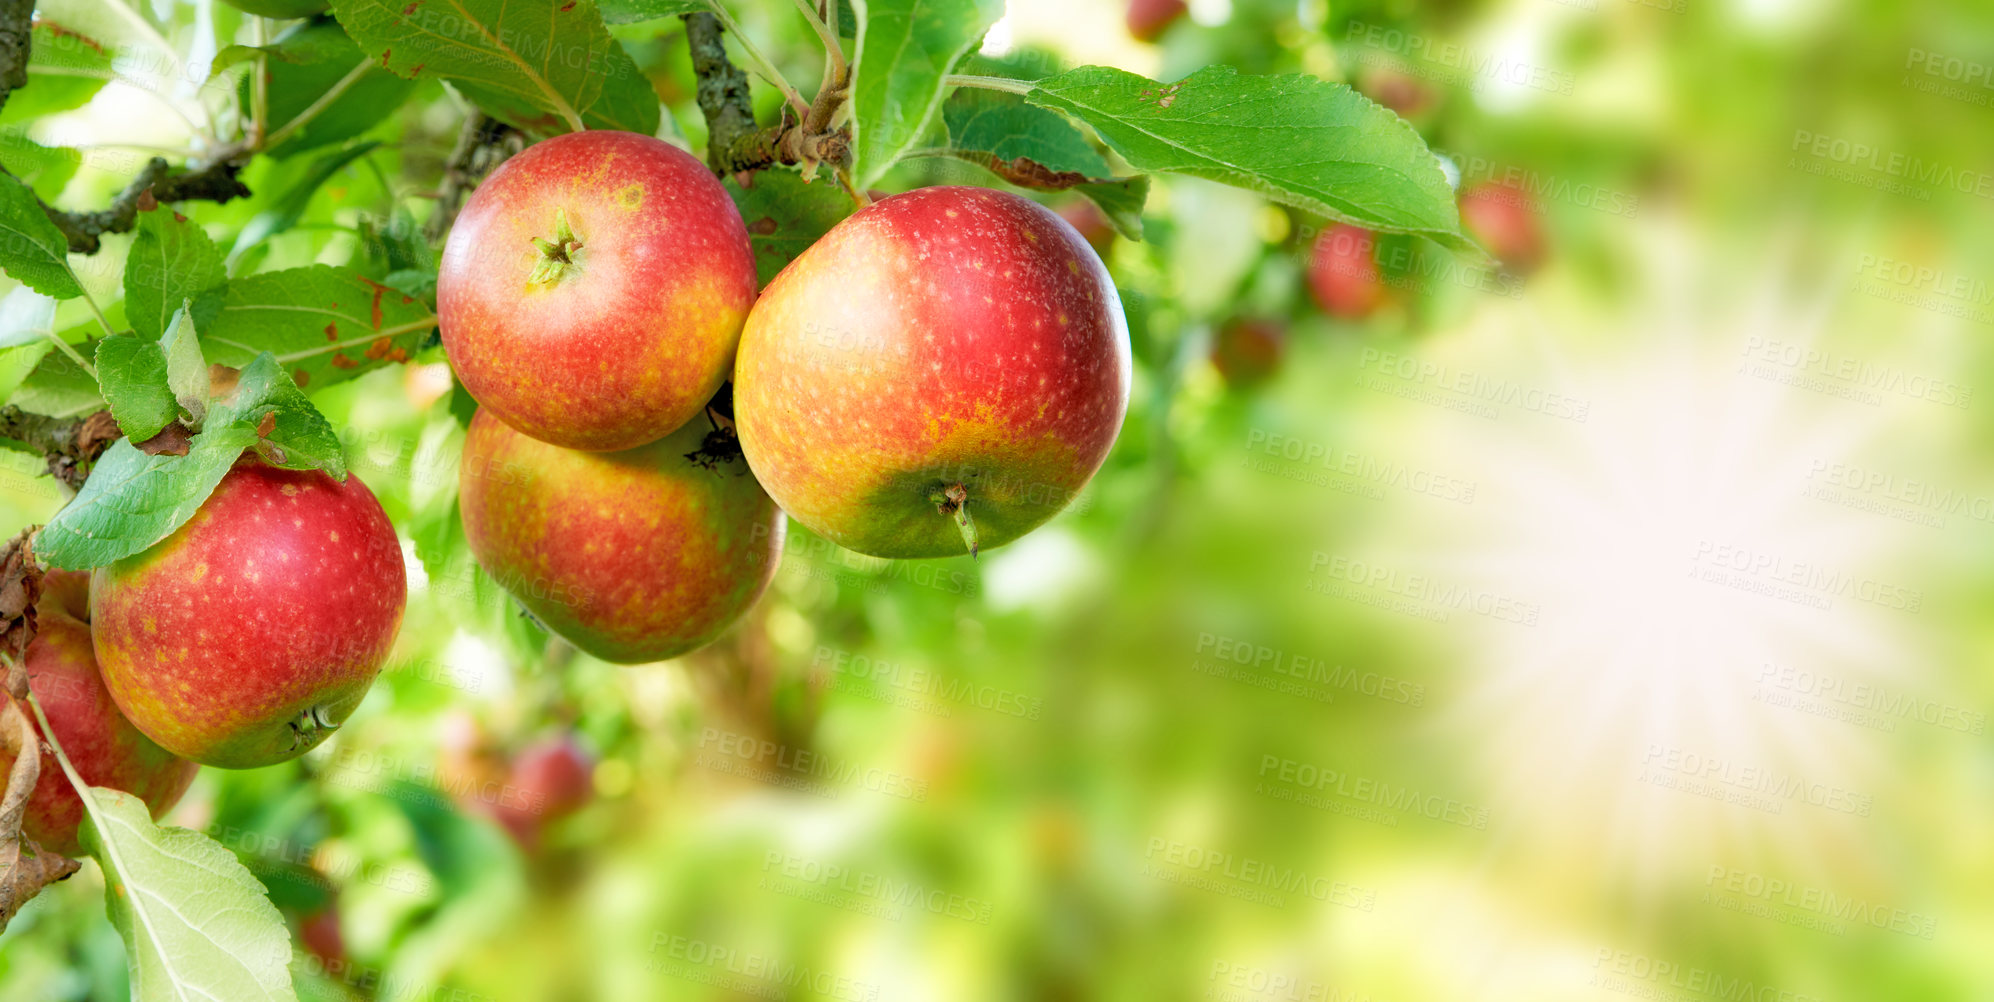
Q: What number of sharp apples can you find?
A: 5